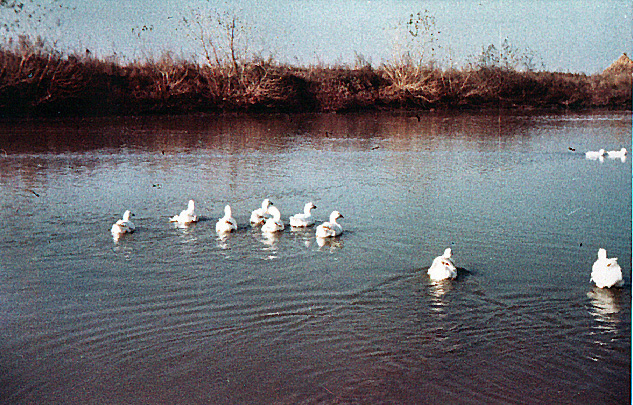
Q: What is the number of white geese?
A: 11